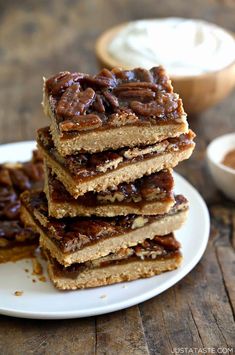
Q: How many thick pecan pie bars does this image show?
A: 5